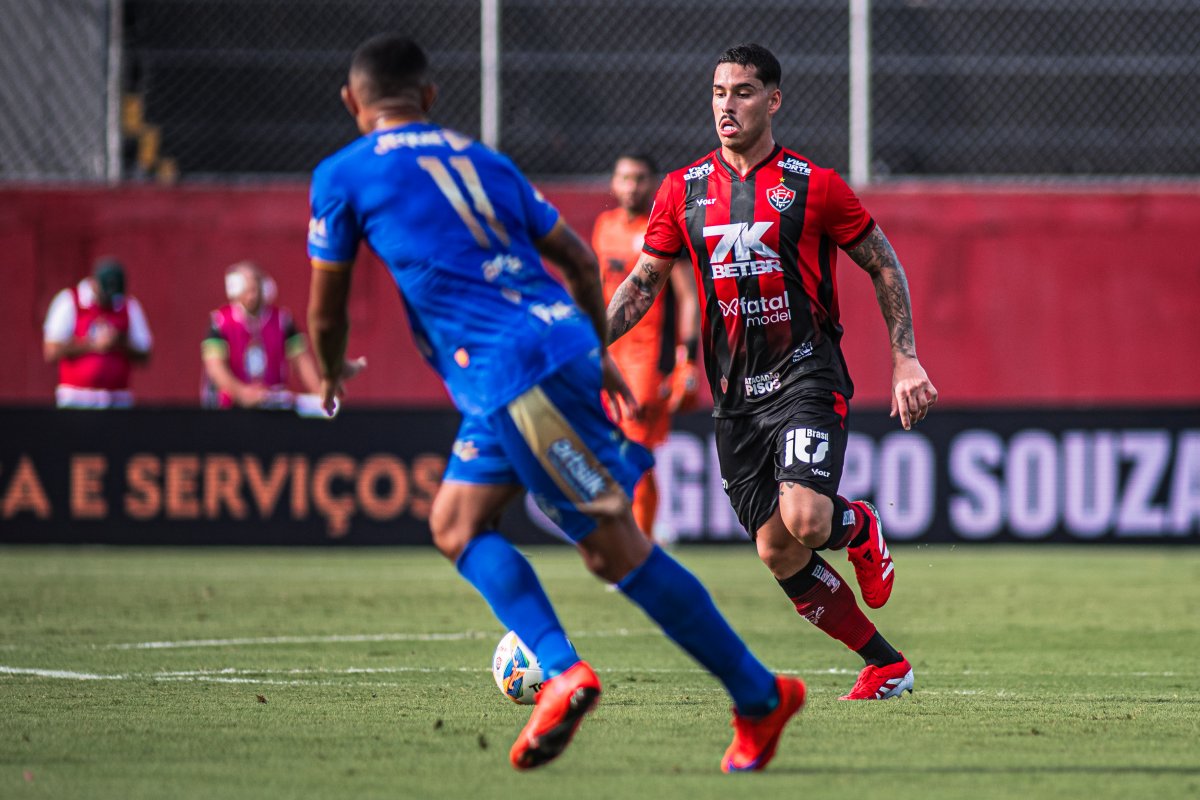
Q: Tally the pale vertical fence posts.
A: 3